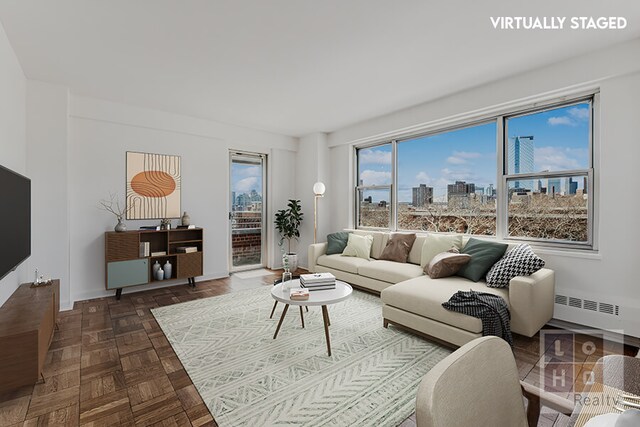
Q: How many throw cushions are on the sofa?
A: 7